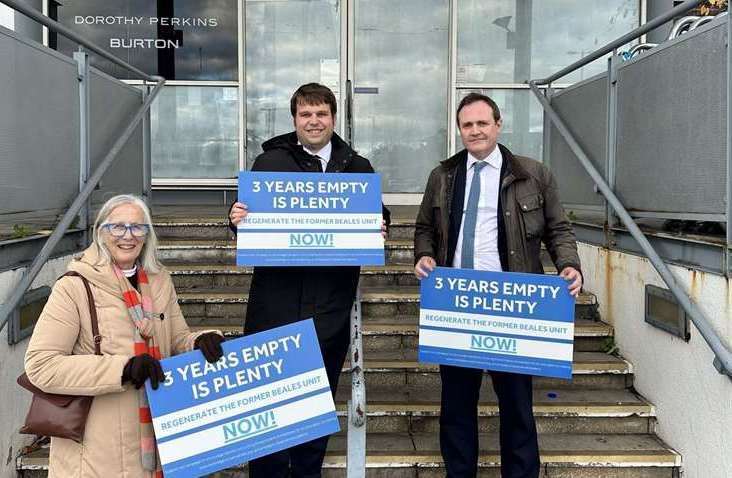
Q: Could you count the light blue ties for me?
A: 1